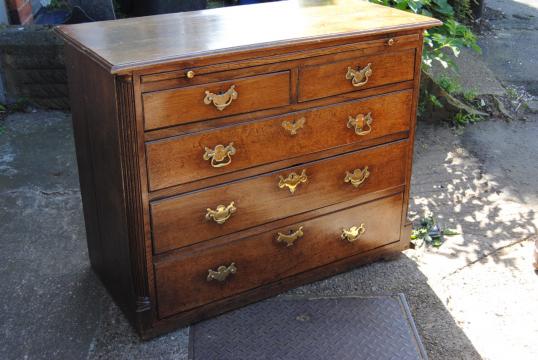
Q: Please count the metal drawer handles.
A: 8